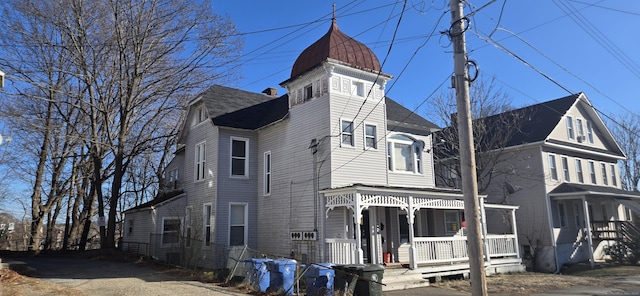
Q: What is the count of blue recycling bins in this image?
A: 3